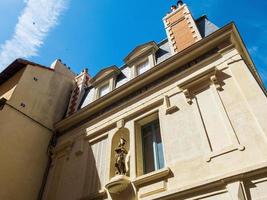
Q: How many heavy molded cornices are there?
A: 1